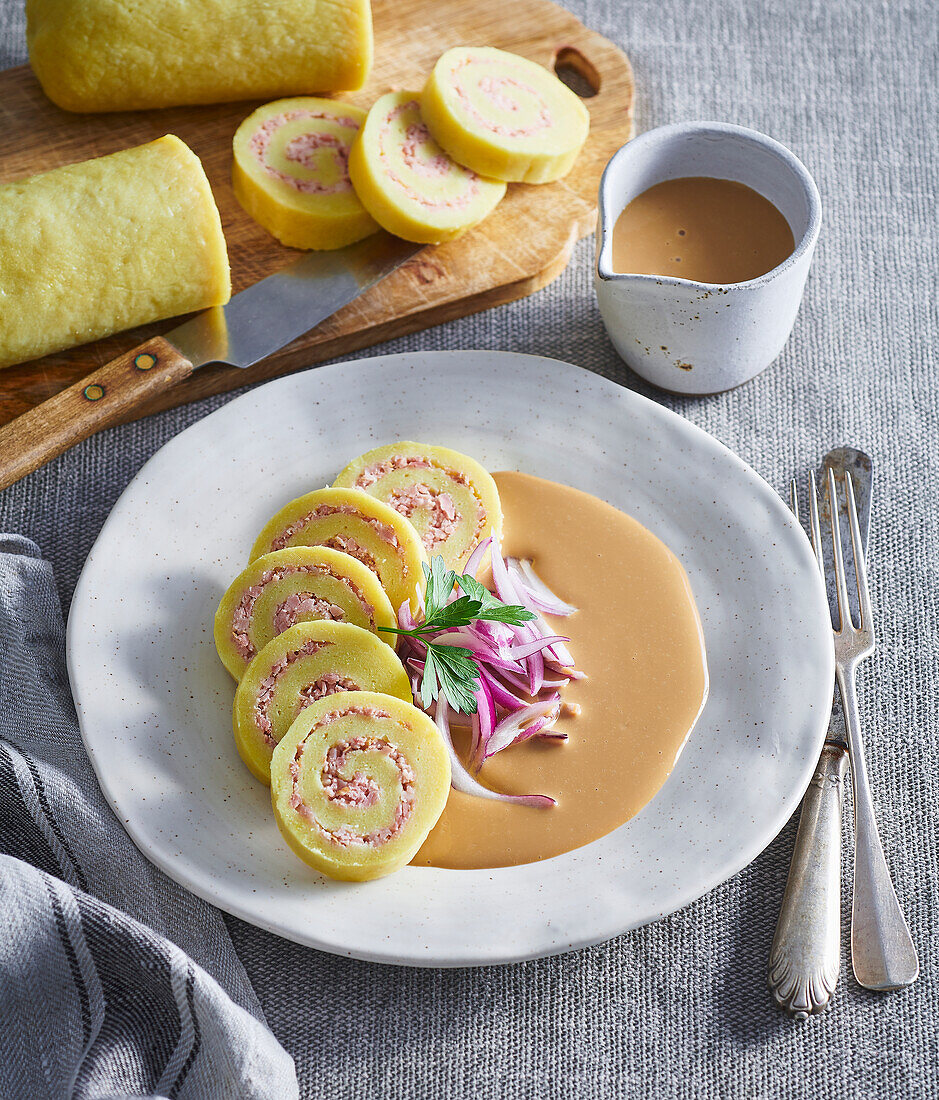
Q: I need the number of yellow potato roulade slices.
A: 8